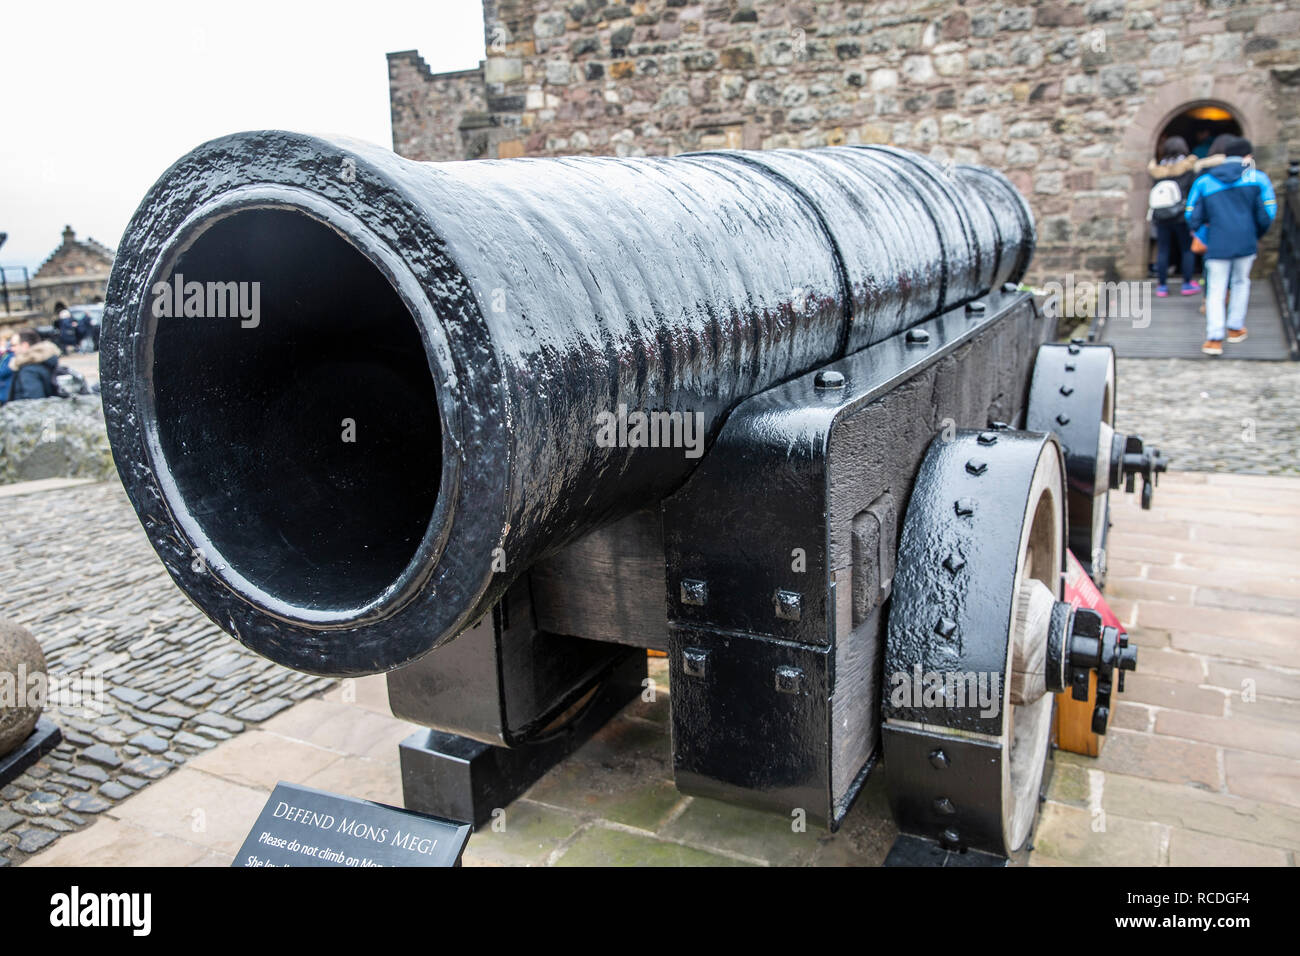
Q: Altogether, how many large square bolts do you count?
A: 4